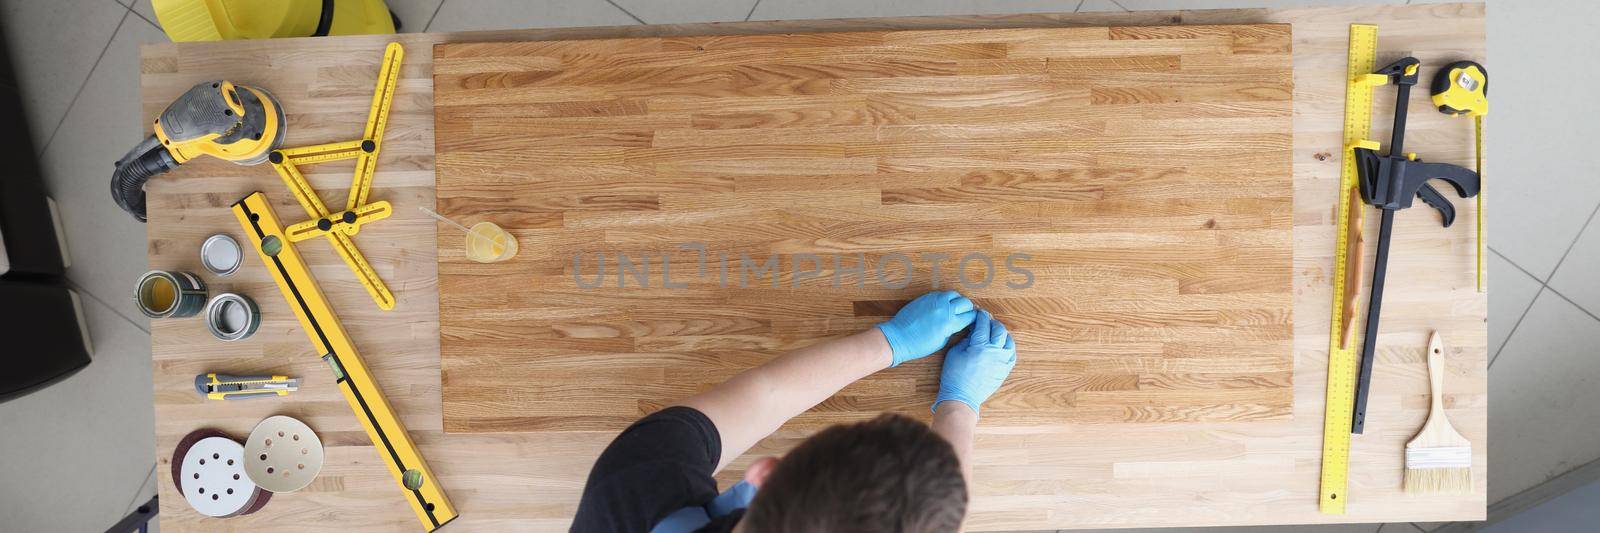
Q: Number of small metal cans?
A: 2